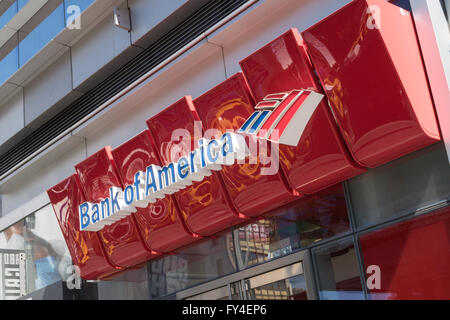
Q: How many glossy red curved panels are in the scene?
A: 7